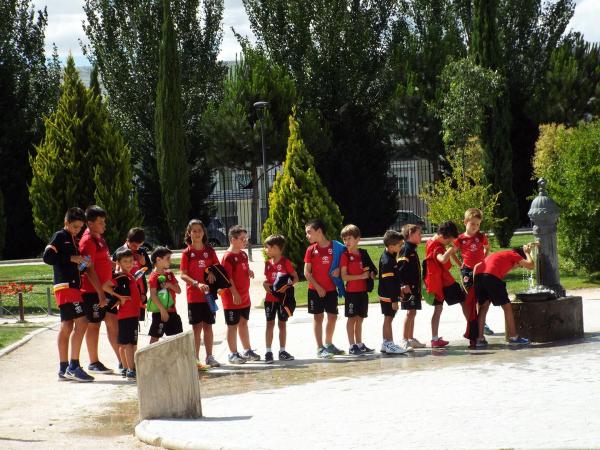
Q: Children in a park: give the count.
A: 15